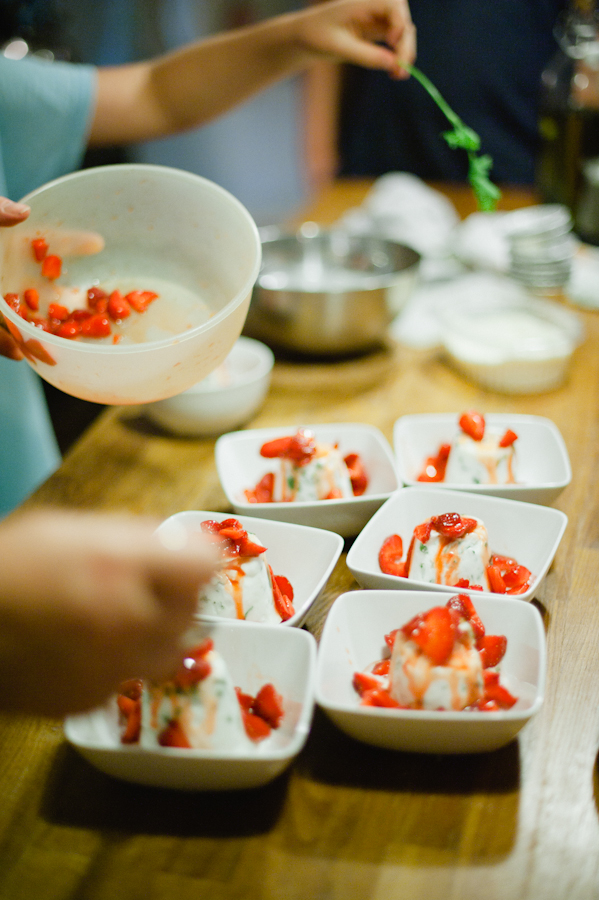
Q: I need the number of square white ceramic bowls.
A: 6